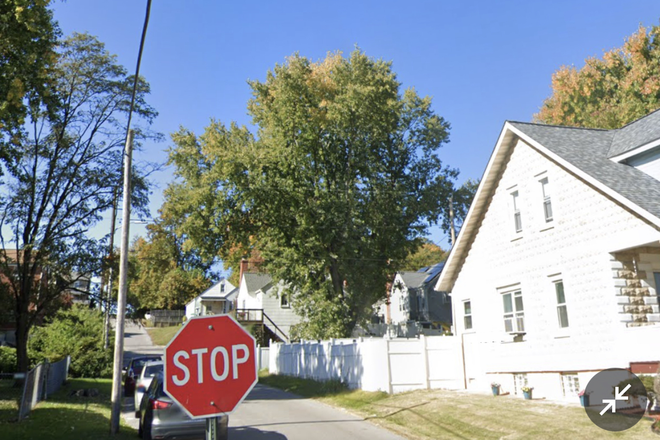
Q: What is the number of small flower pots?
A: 3